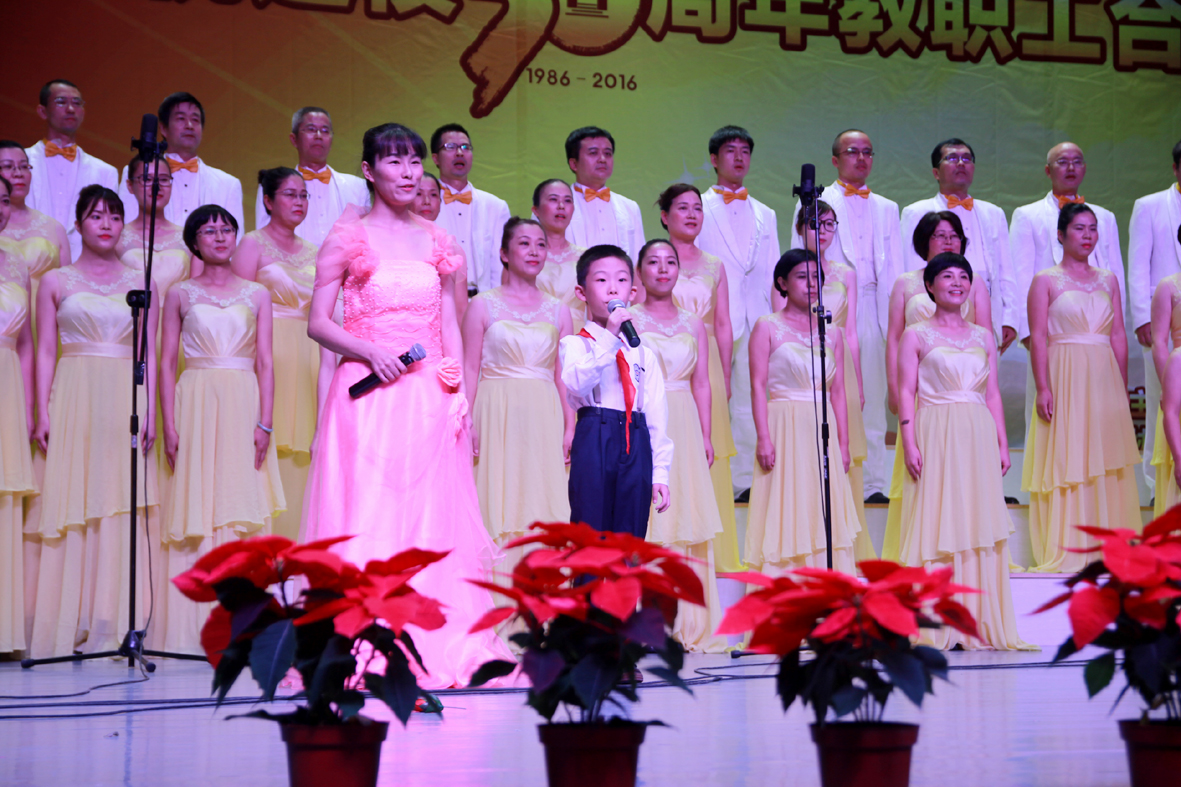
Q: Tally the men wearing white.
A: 10